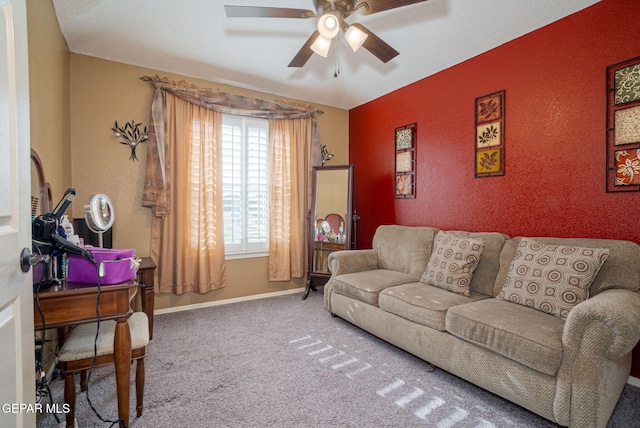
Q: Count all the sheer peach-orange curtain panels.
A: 2